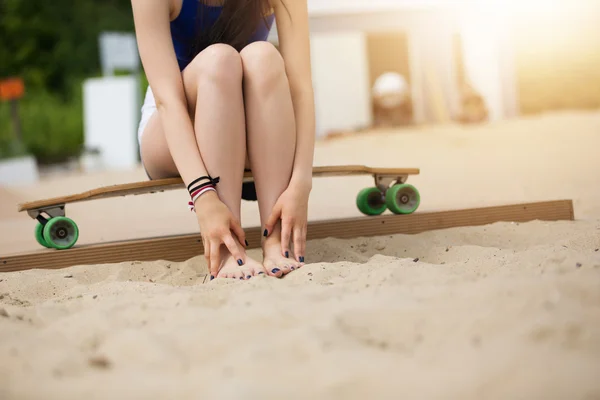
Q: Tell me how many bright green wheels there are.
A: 4